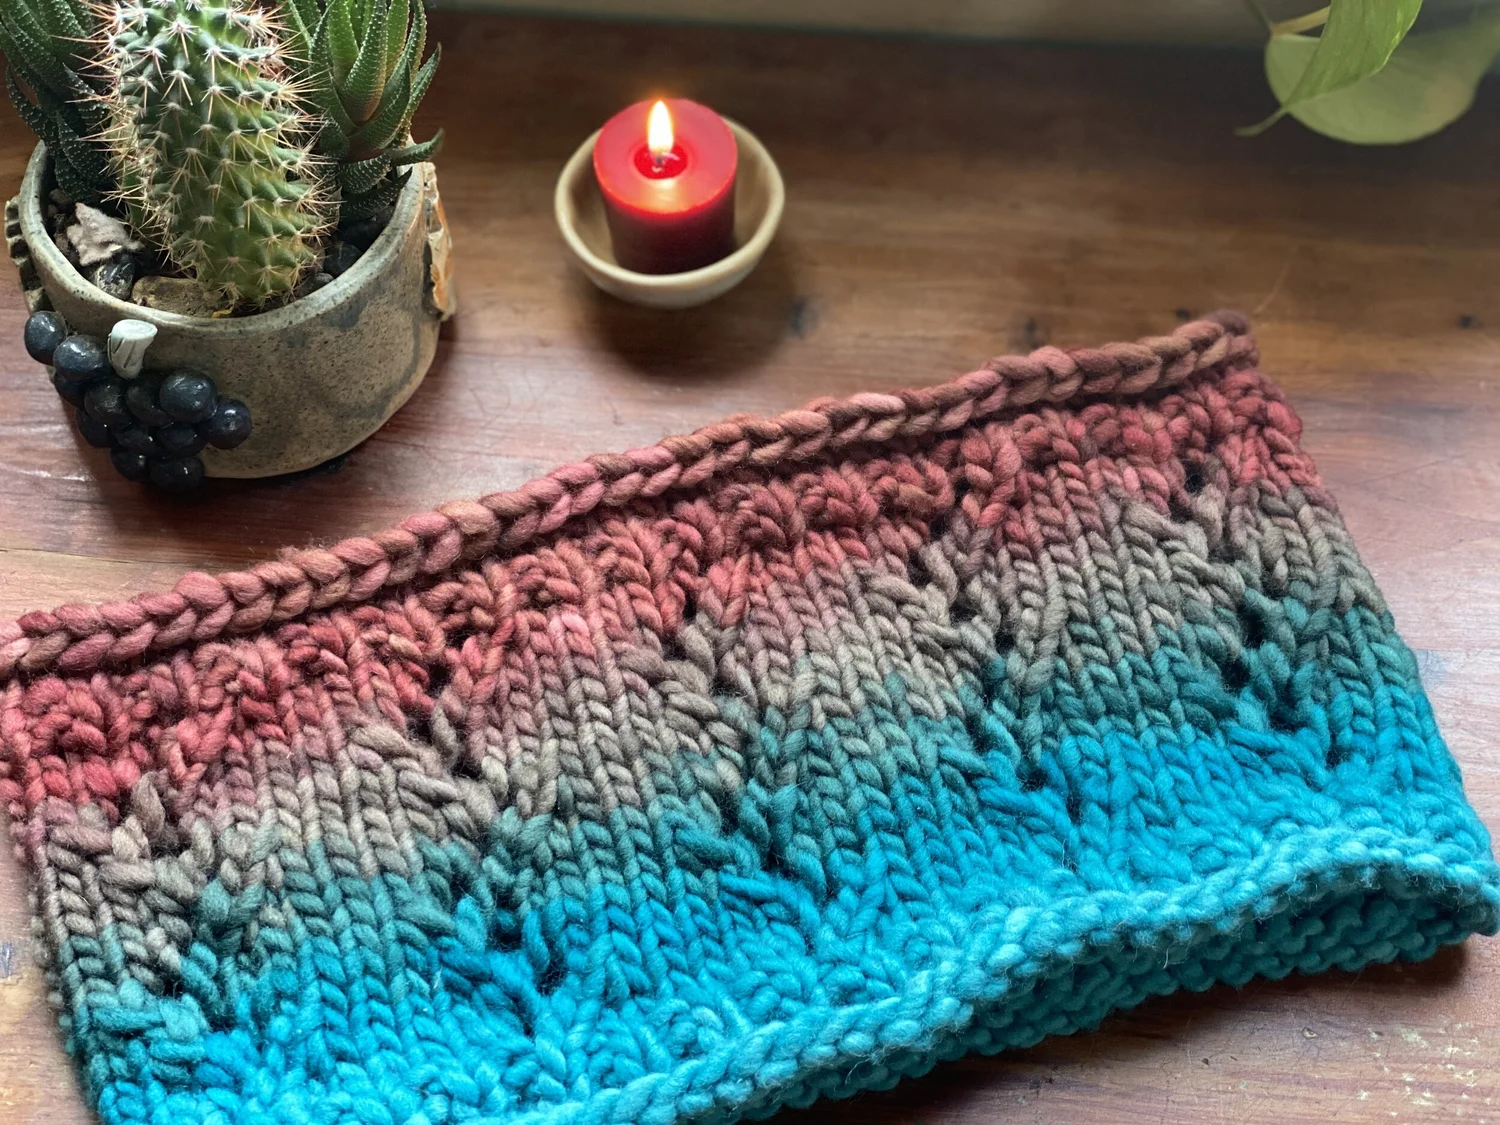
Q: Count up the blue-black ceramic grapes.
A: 12